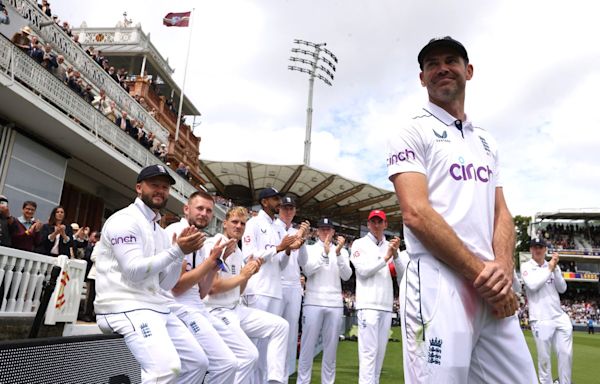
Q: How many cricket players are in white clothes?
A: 9